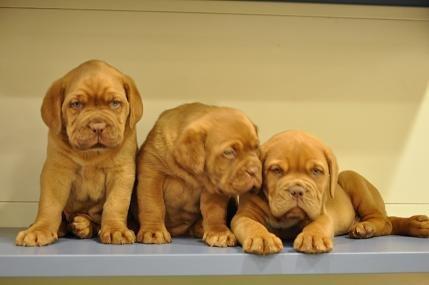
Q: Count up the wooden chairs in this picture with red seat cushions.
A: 0